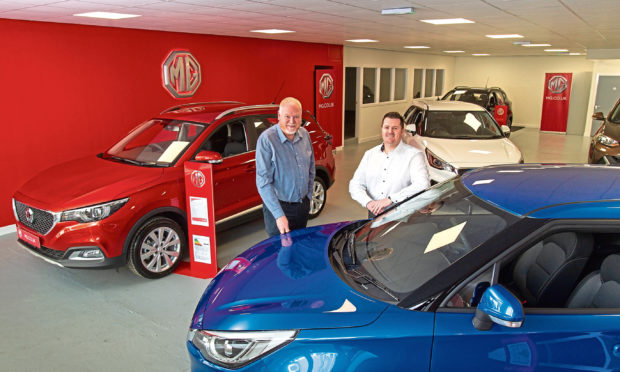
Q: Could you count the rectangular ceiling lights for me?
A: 11